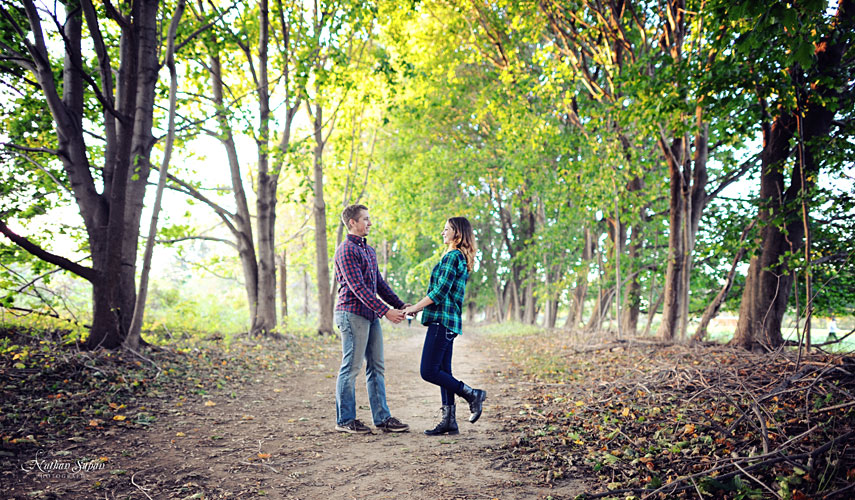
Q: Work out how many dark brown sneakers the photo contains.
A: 2